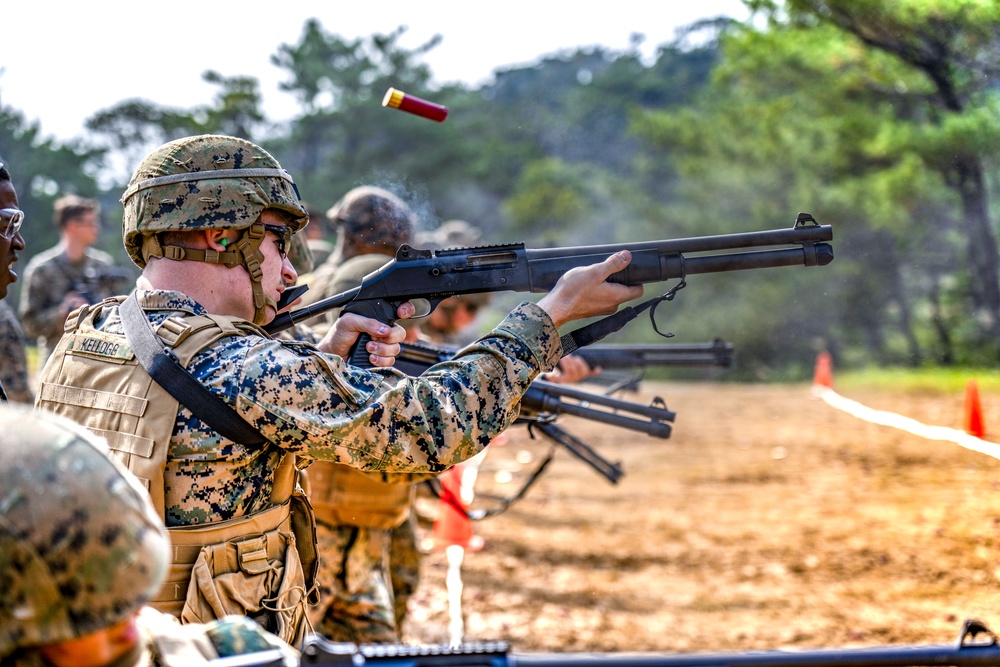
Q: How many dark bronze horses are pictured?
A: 0